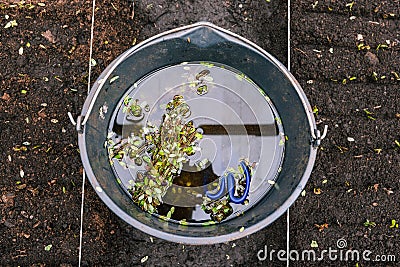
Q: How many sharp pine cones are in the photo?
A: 0